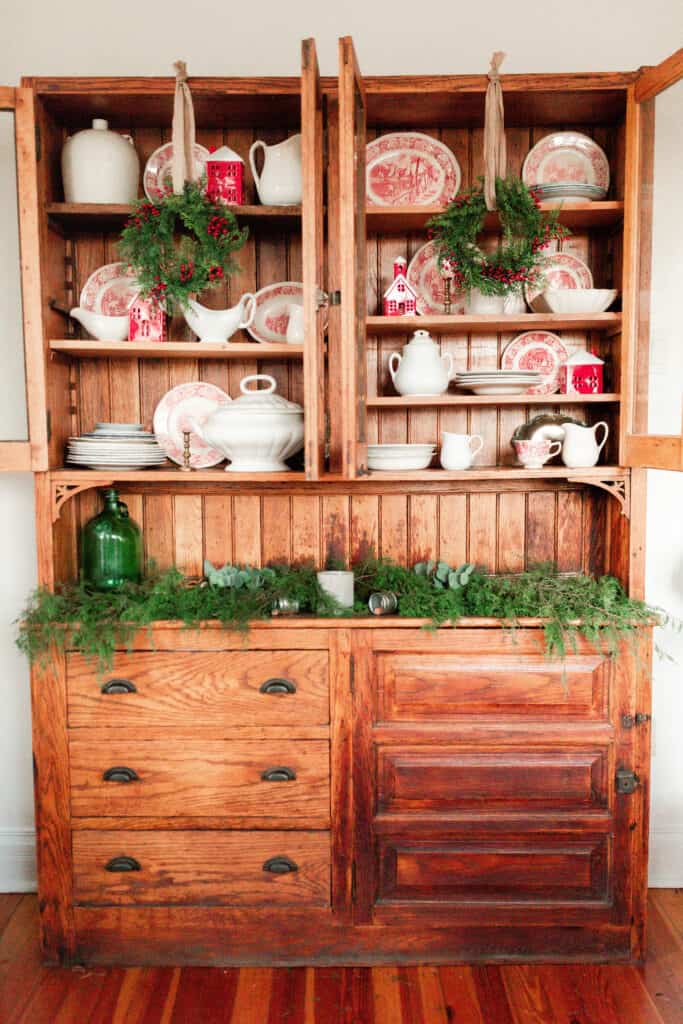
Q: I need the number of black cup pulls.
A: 6